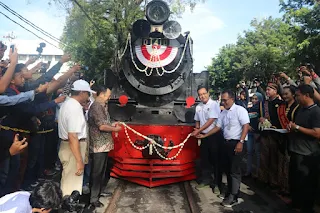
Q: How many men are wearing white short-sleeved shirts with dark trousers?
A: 2